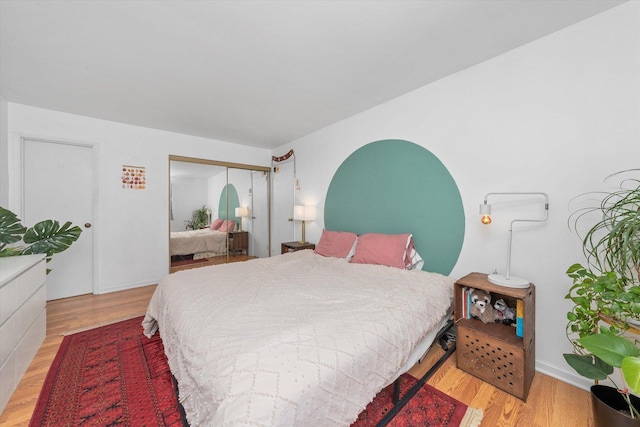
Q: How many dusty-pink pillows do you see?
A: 2